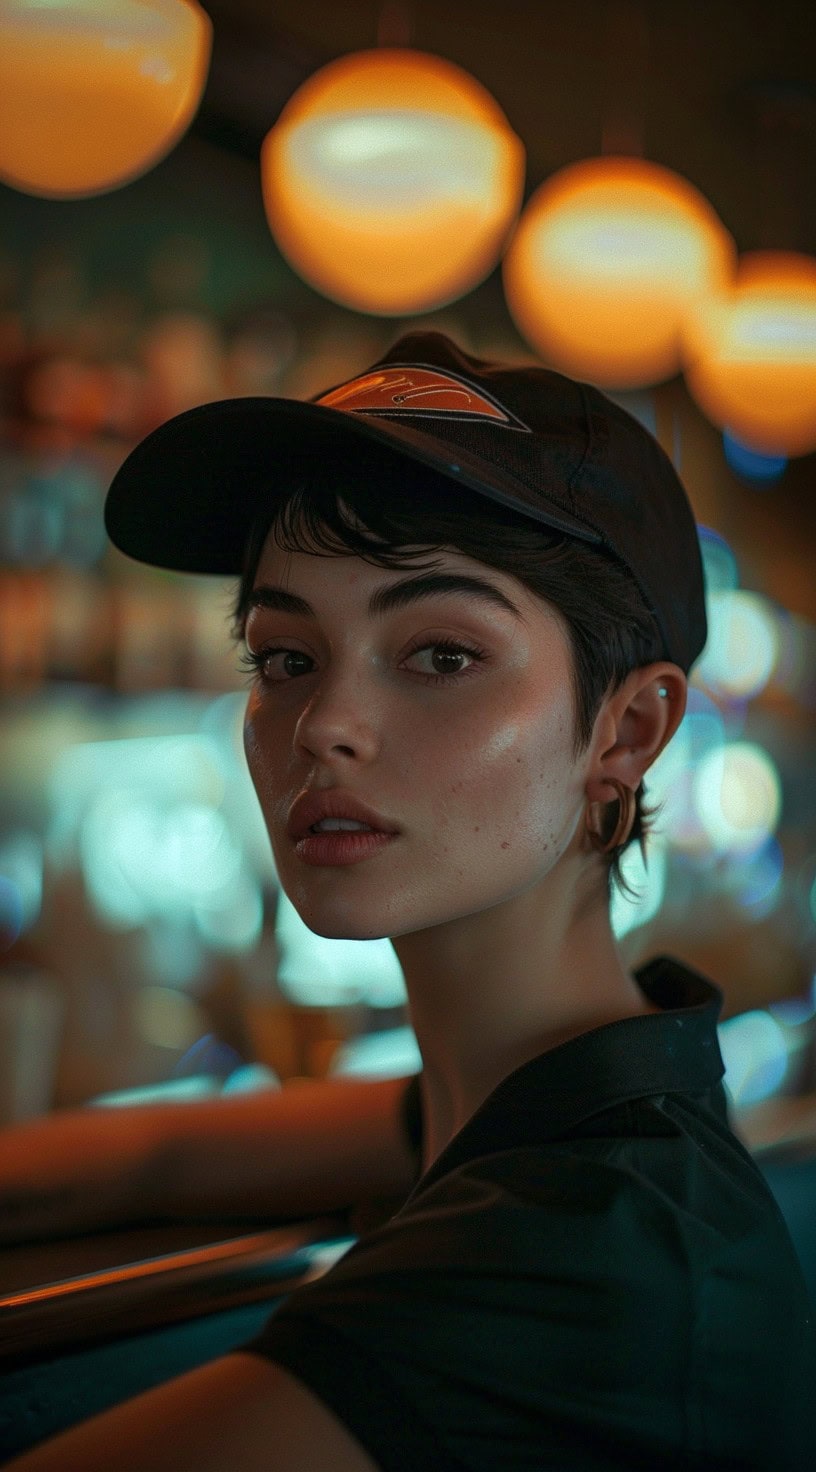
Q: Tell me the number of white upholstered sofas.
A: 0